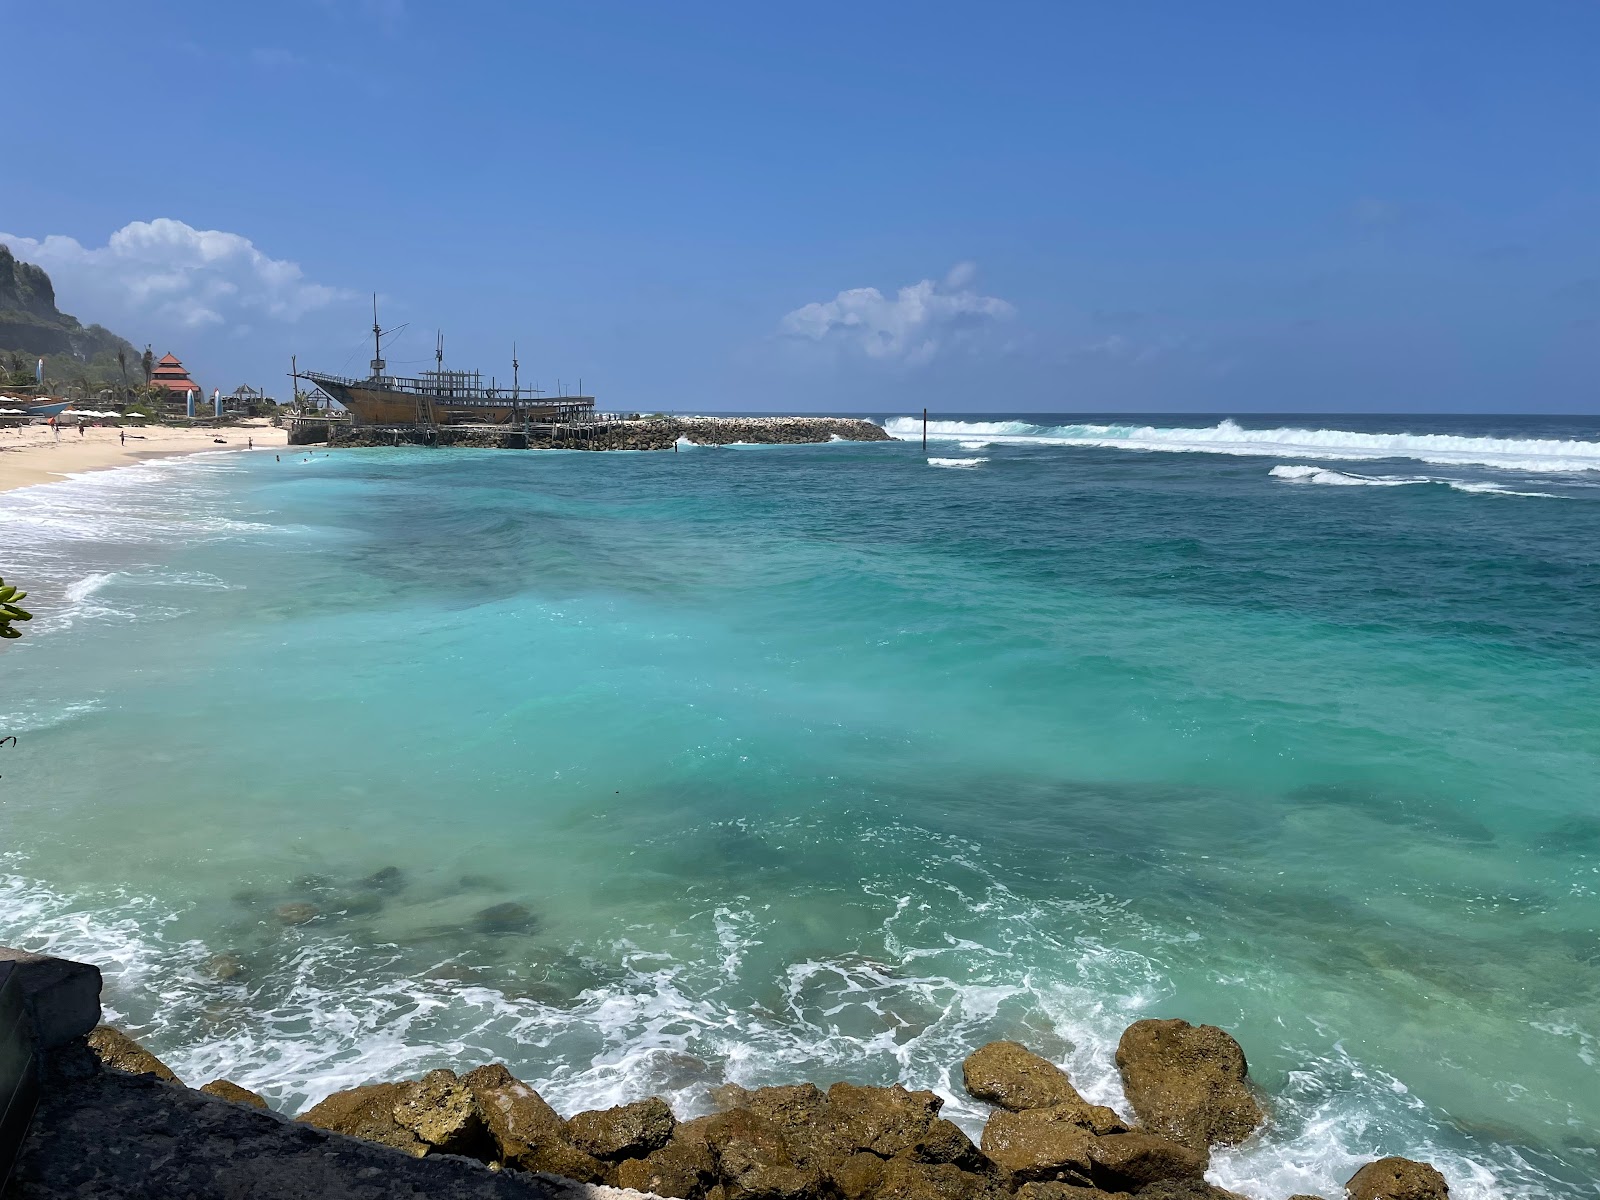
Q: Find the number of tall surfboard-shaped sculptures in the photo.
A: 3